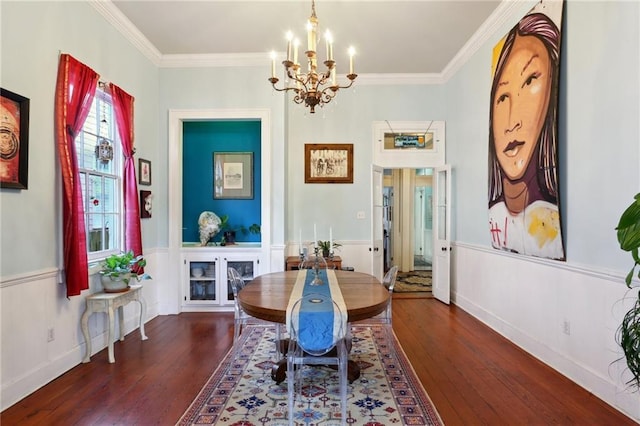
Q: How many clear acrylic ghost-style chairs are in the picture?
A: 4